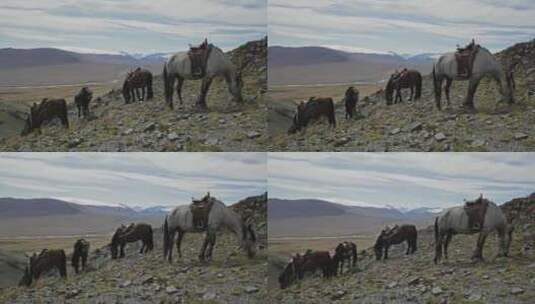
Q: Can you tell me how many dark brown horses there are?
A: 12